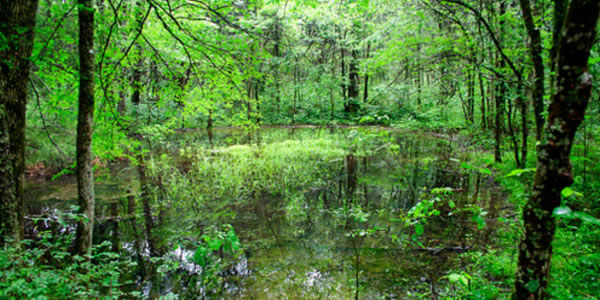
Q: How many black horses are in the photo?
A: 0